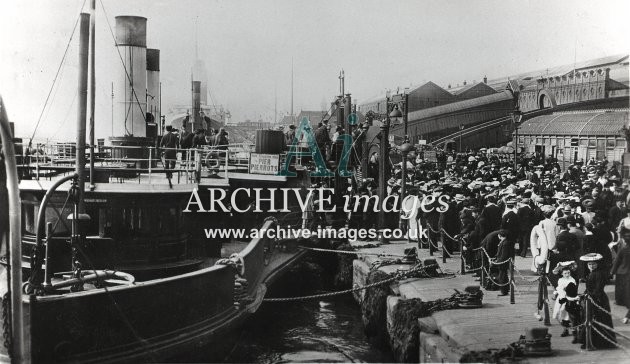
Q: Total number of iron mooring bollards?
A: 4